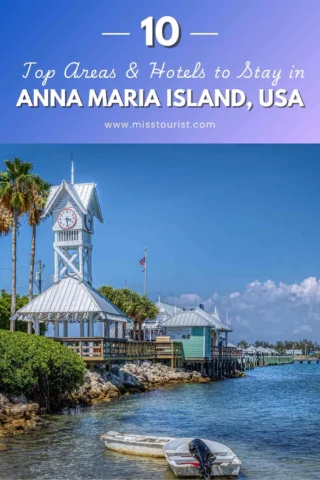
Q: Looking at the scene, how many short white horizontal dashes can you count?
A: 2